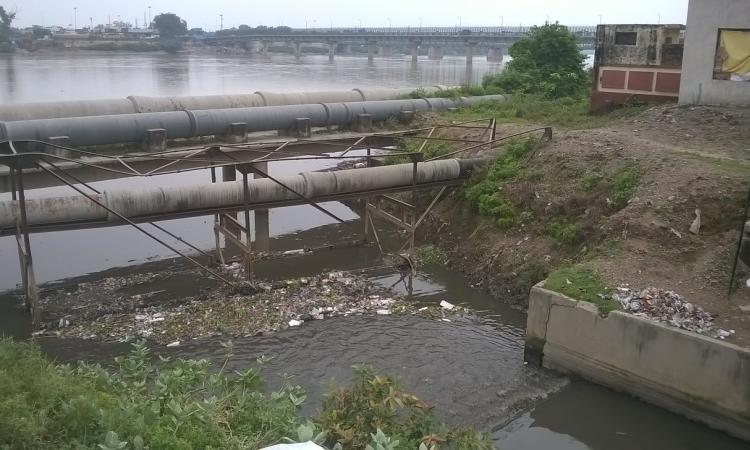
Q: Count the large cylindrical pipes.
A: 3